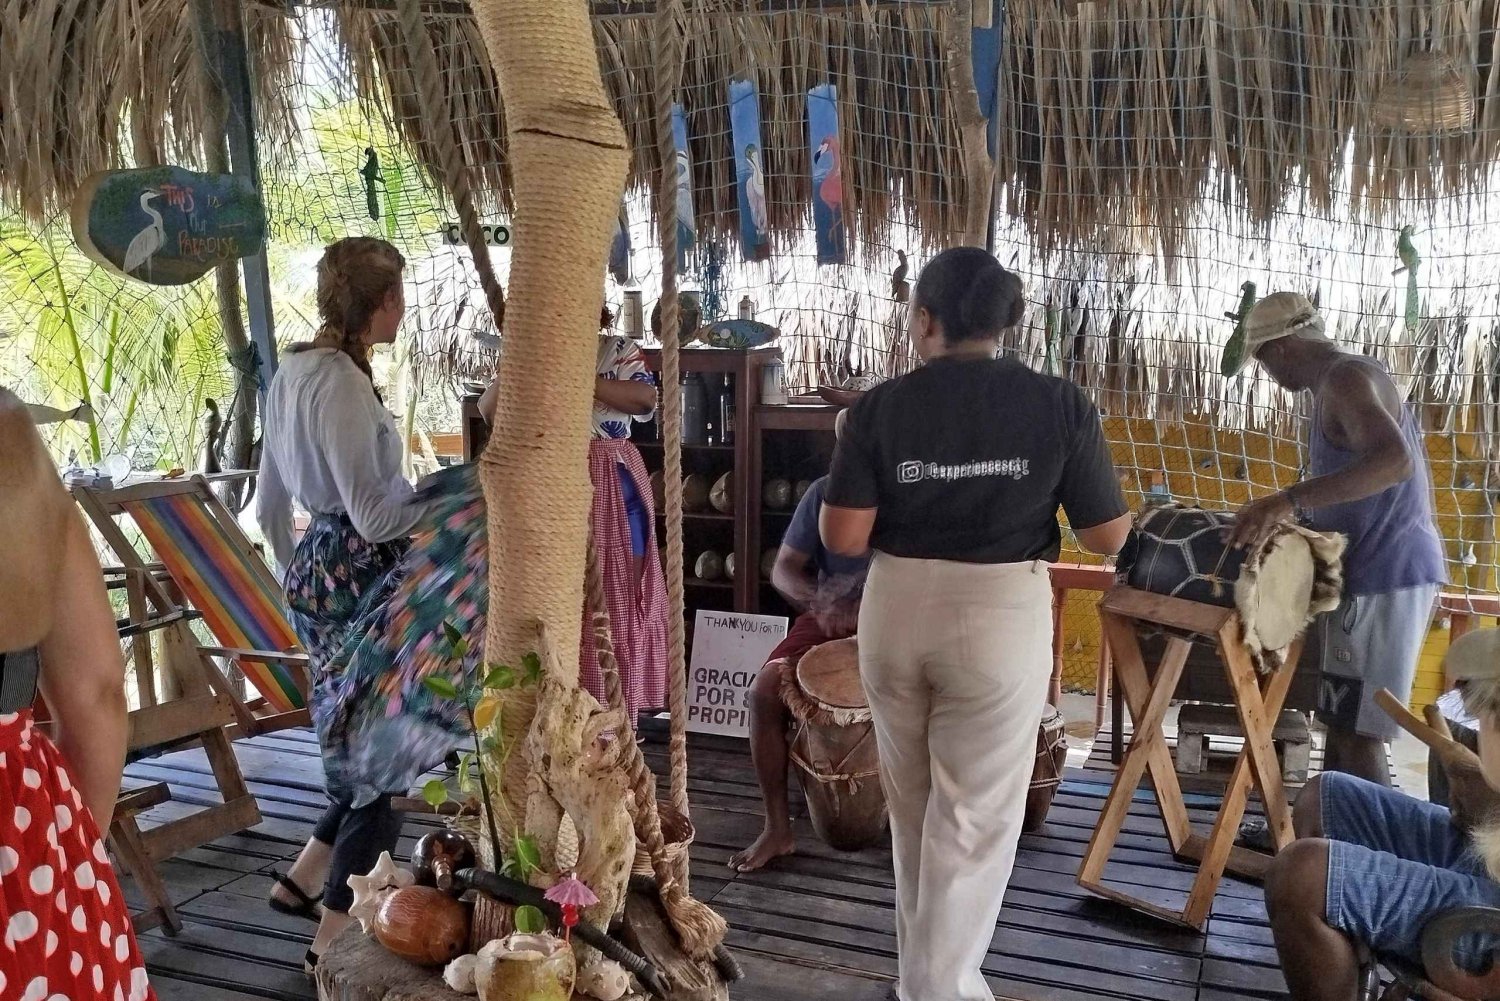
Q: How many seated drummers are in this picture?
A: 2